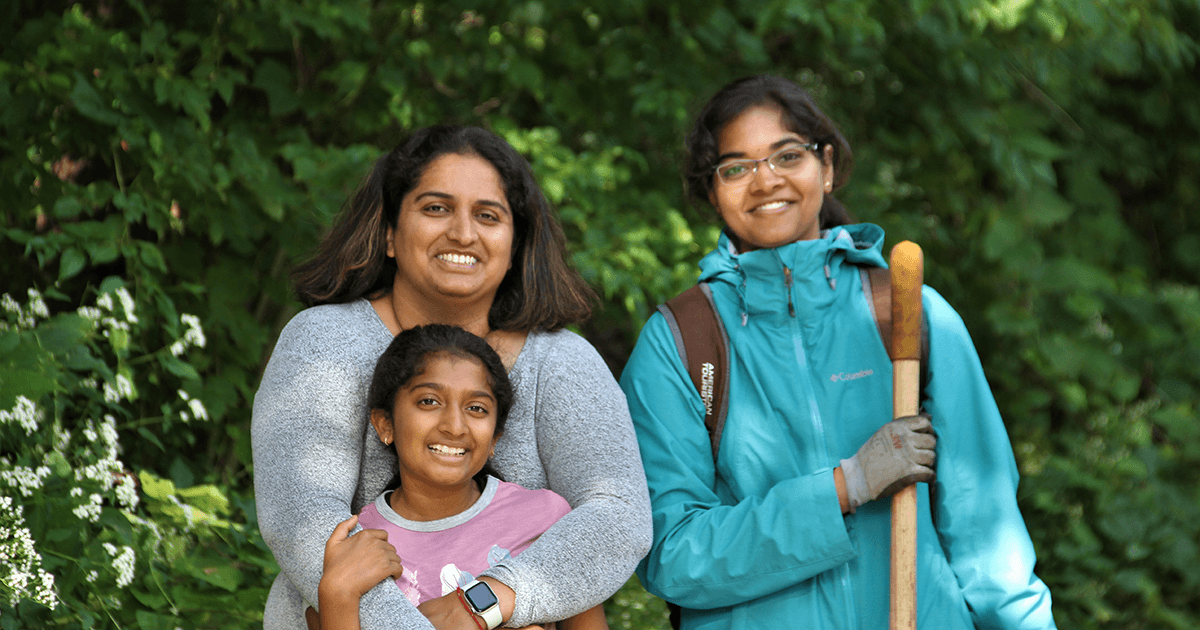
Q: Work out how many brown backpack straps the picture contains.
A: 2